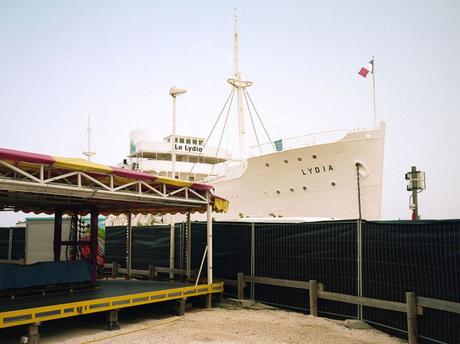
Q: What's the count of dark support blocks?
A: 3